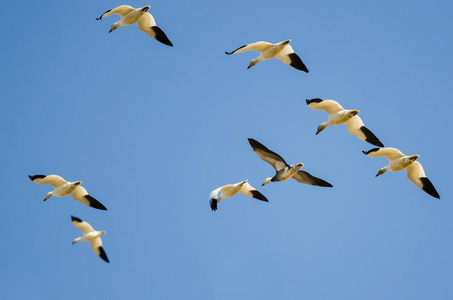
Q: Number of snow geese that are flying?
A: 8